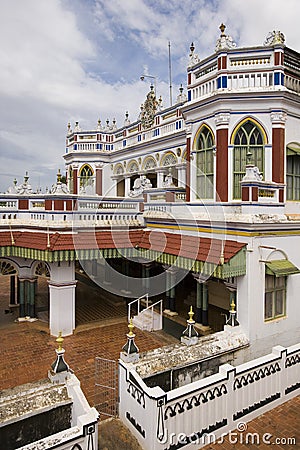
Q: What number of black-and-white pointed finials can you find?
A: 4